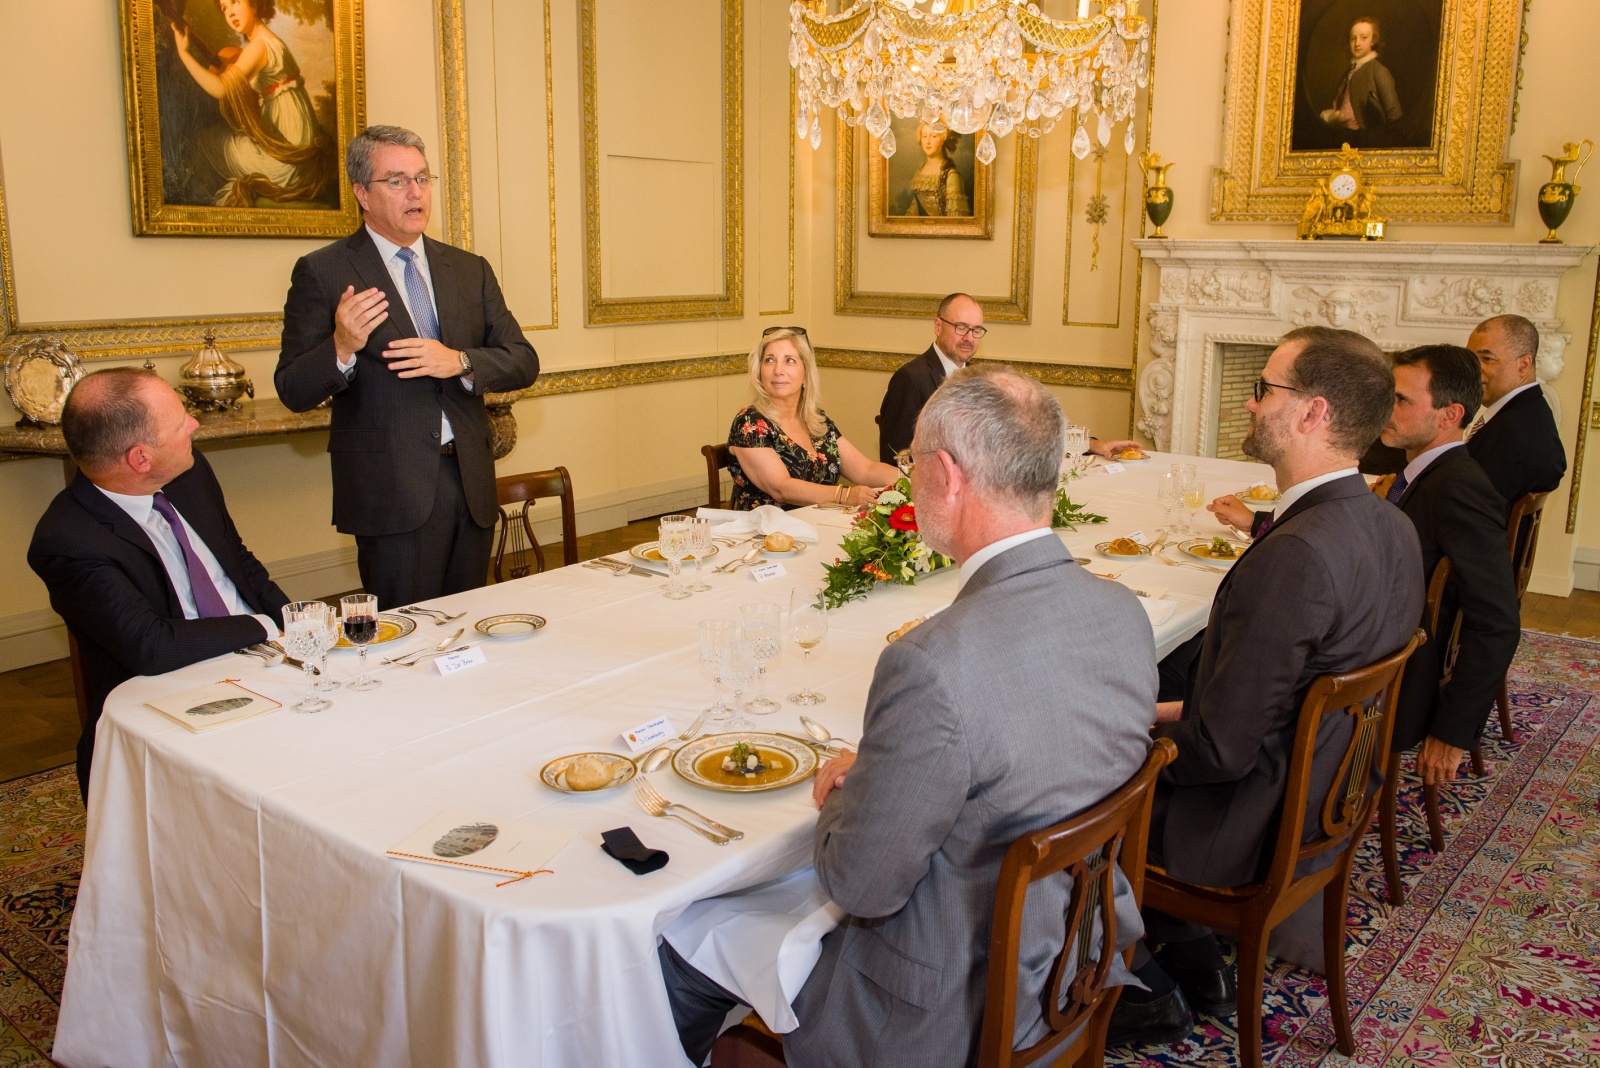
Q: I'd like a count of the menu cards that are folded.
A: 2